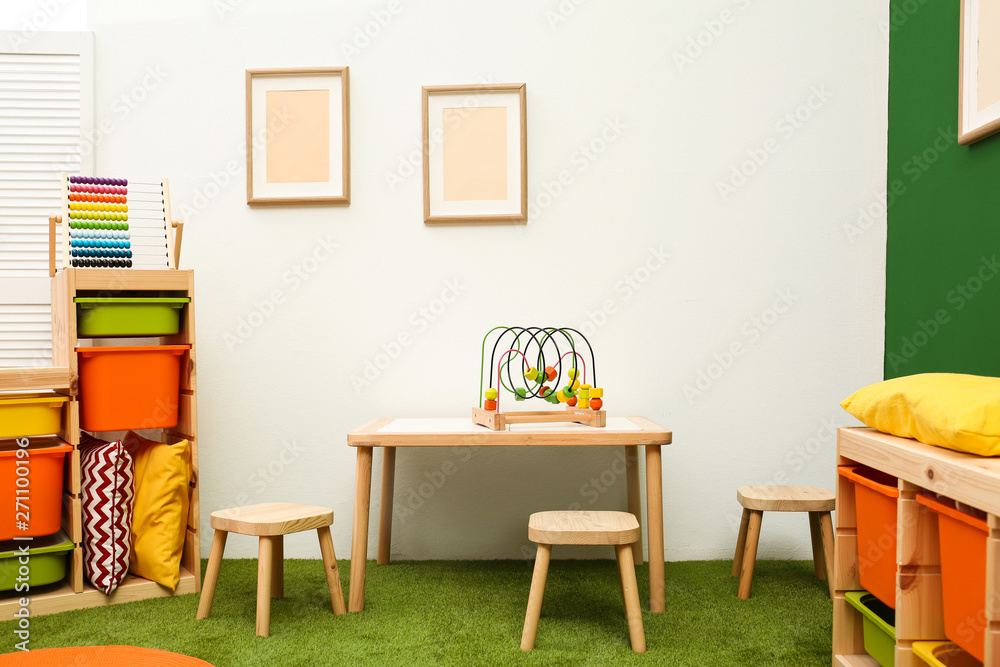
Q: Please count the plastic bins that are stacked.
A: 9